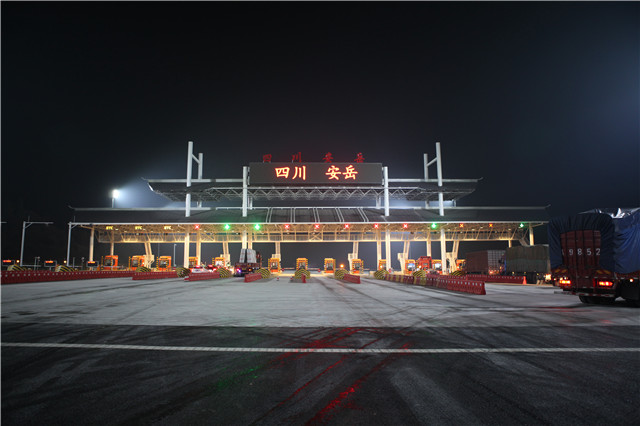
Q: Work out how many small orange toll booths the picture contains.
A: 13